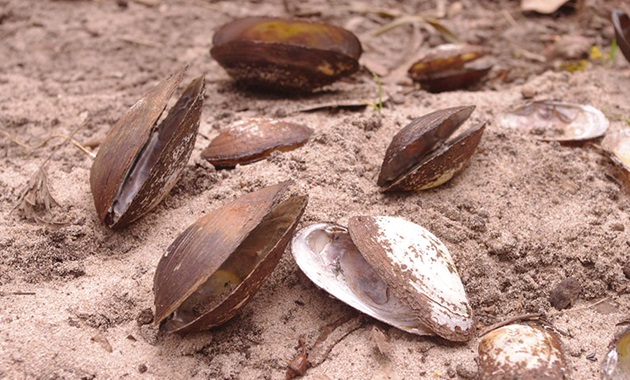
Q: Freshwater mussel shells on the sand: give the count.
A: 12